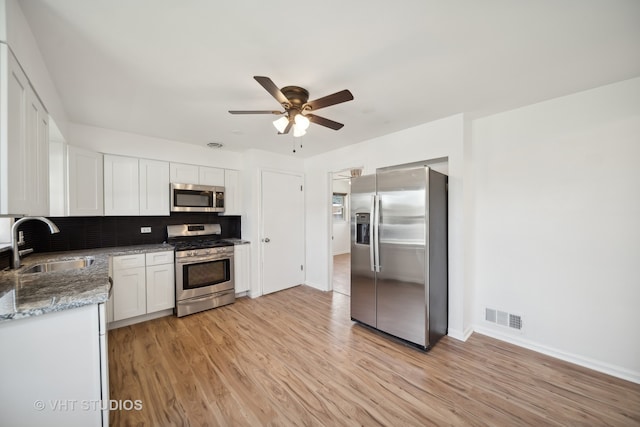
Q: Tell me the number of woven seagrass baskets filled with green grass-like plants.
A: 0